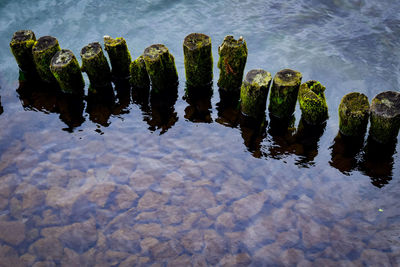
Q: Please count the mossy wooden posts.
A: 14